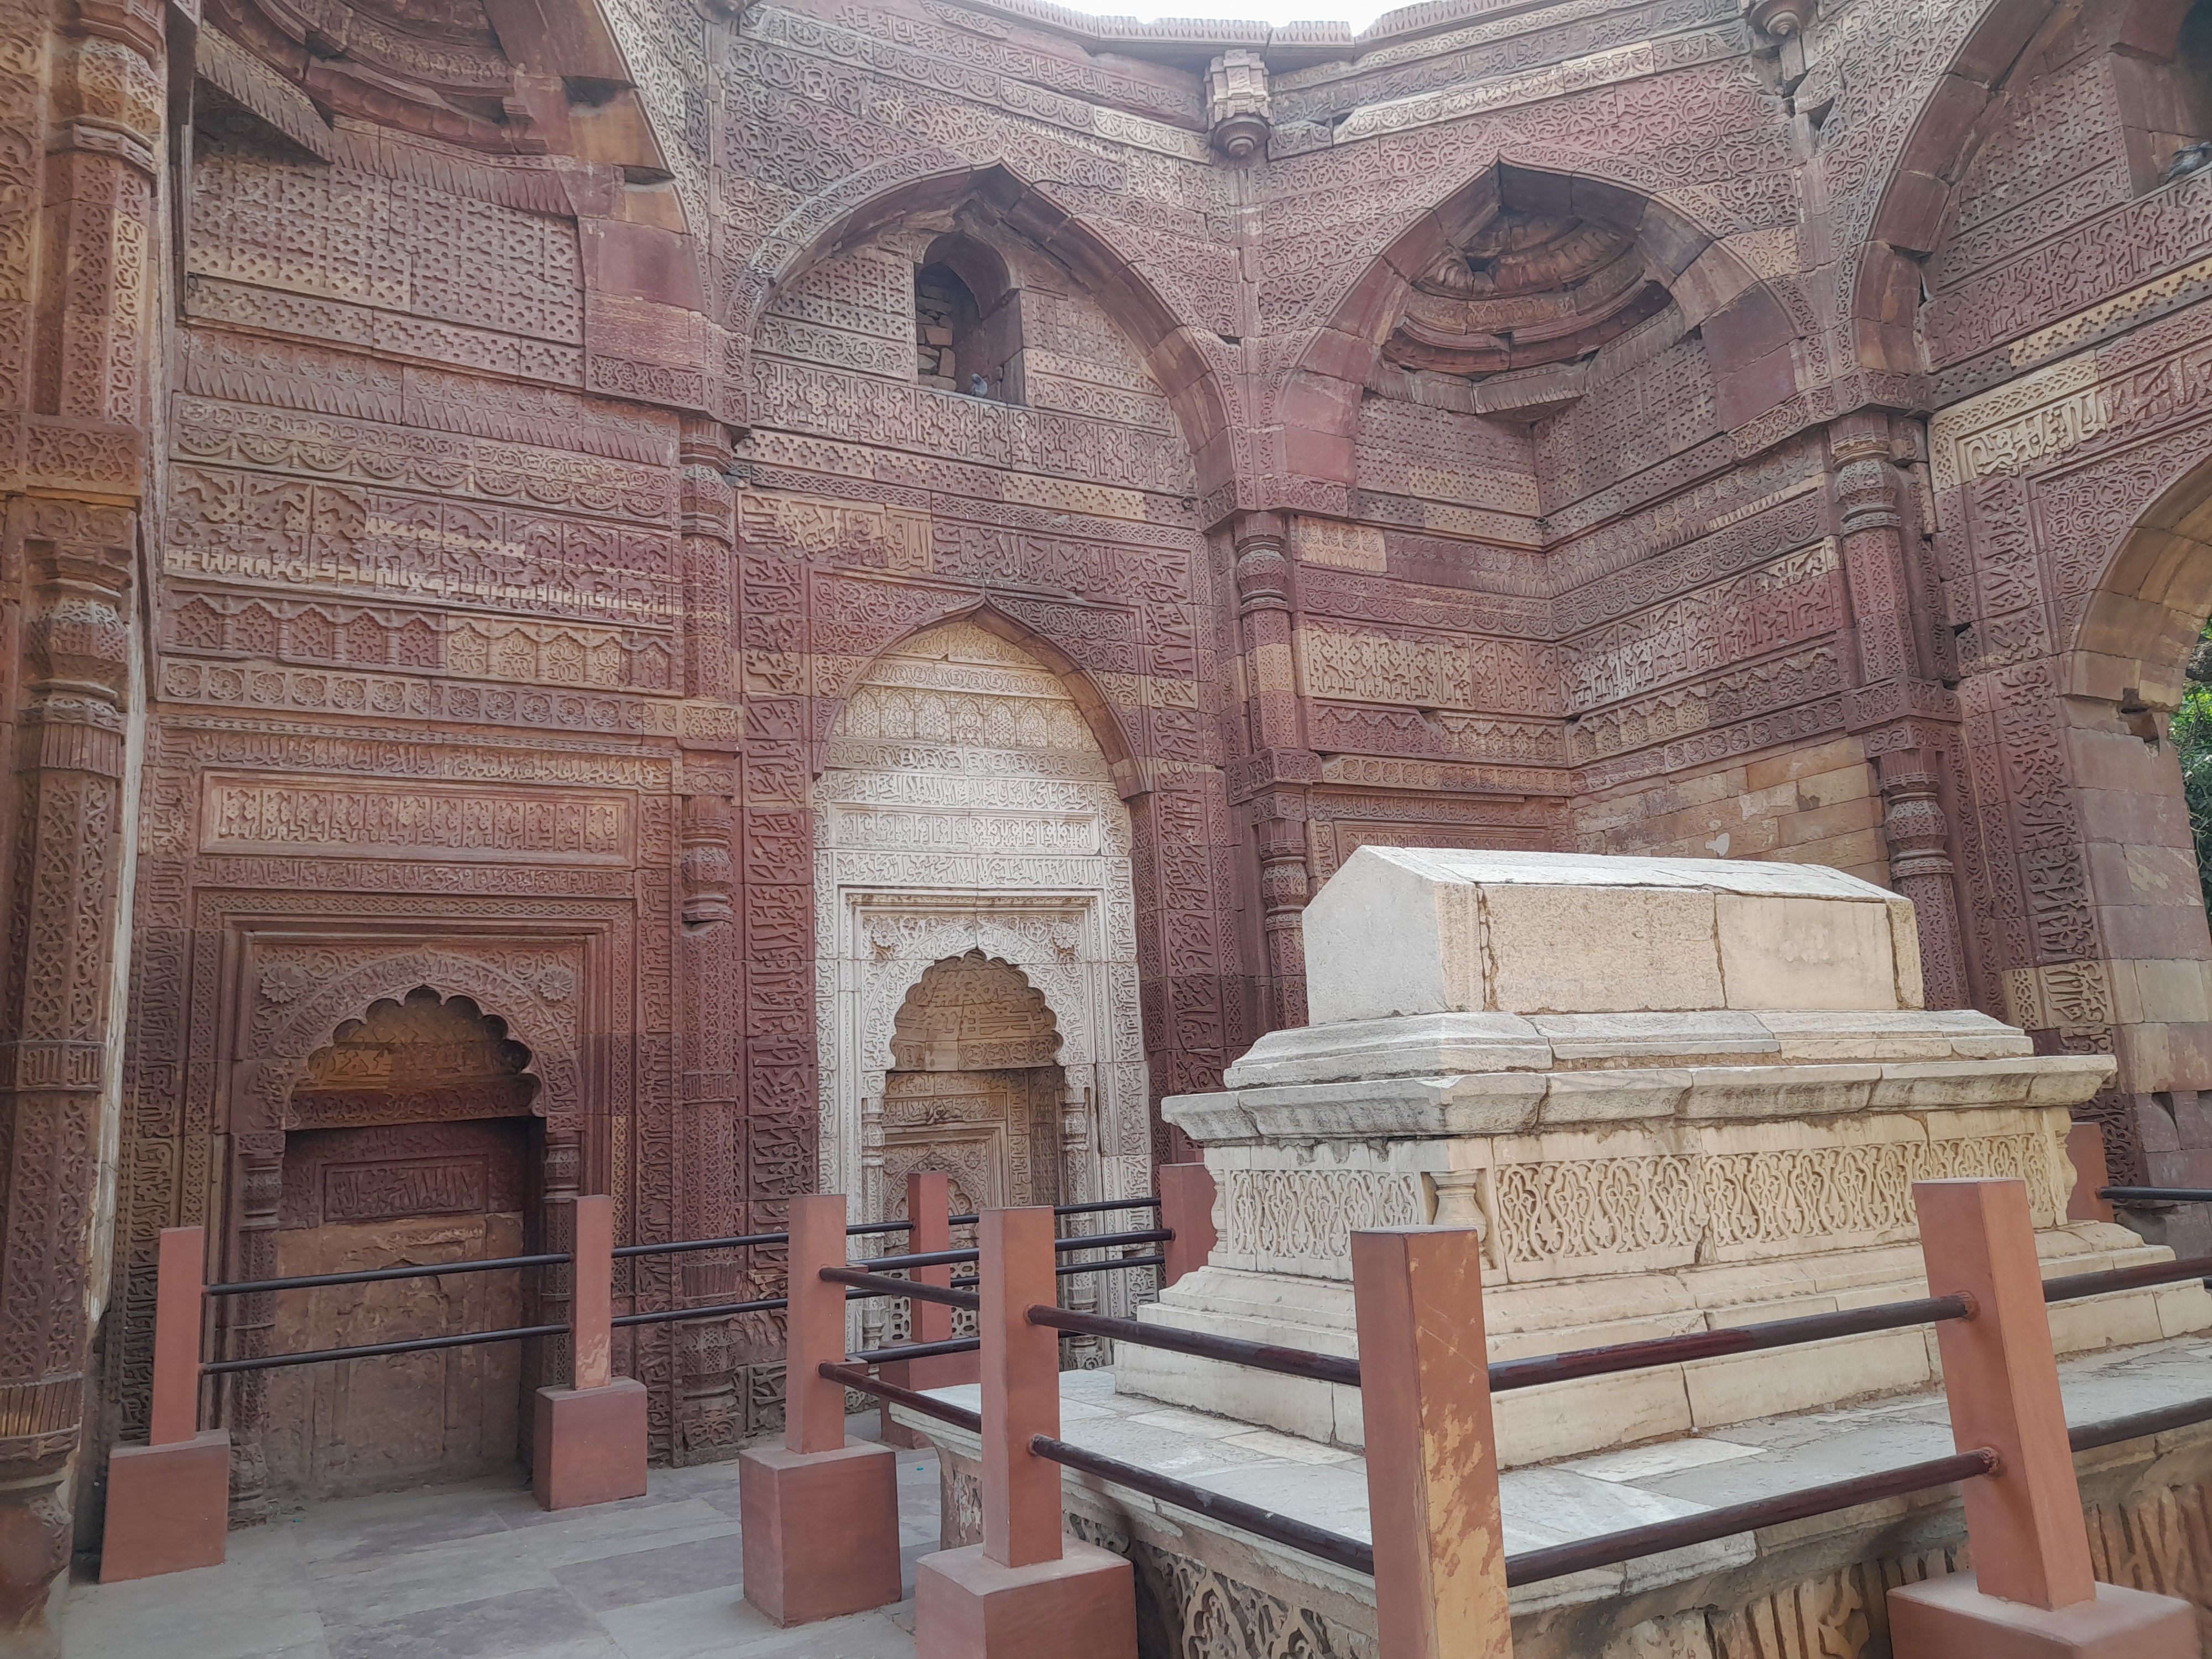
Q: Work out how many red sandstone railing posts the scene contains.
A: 9